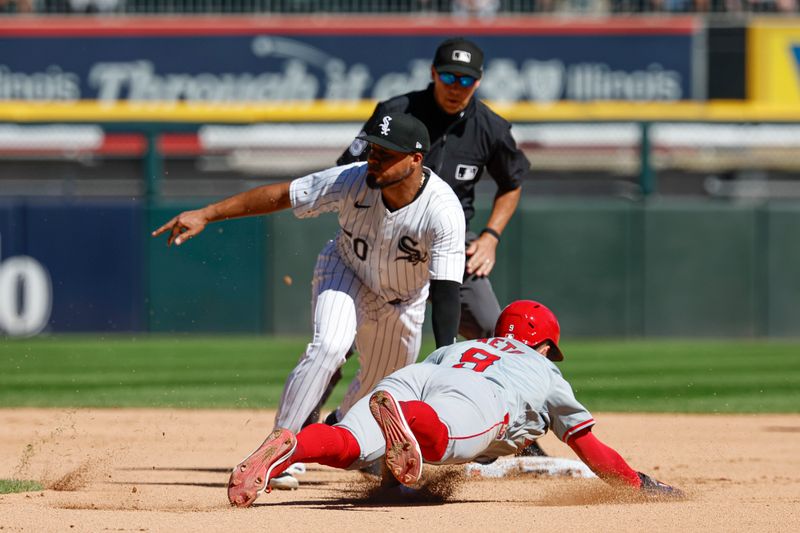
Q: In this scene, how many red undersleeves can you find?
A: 1